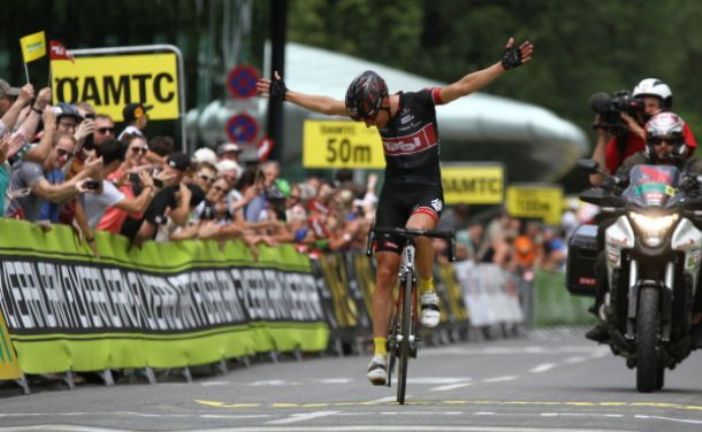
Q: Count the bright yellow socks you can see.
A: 2